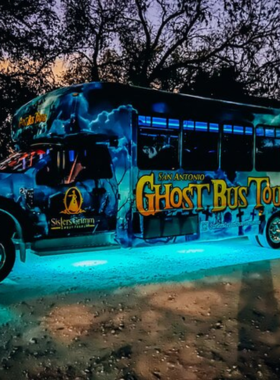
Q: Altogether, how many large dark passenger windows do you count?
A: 4